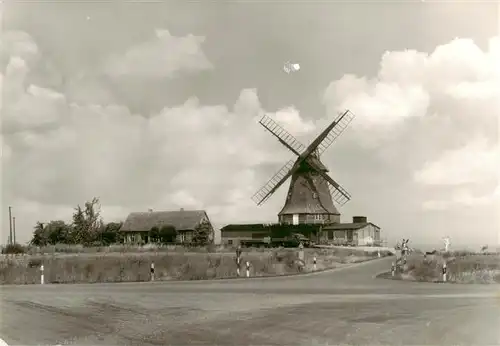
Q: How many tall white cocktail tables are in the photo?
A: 0